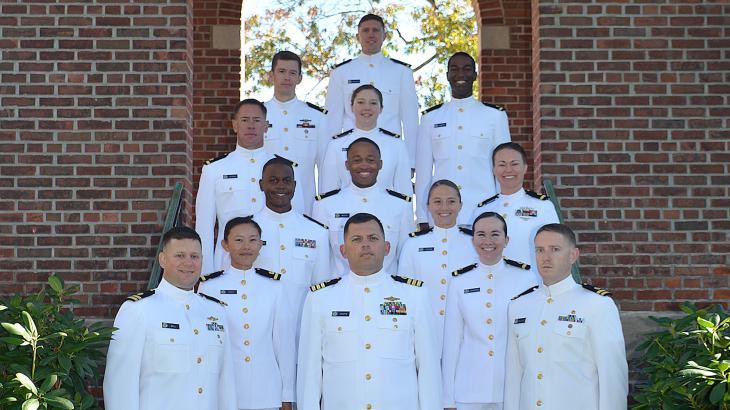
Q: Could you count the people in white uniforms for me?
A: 14